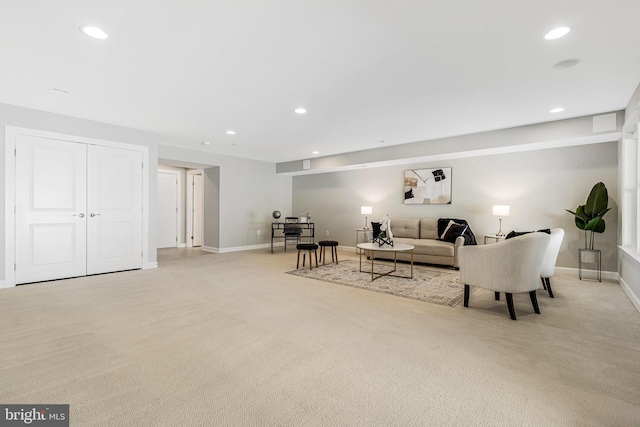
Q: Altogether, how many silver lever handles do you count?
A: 2